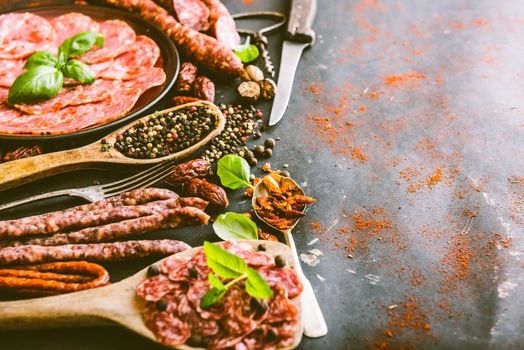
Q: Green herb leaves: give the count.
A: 11